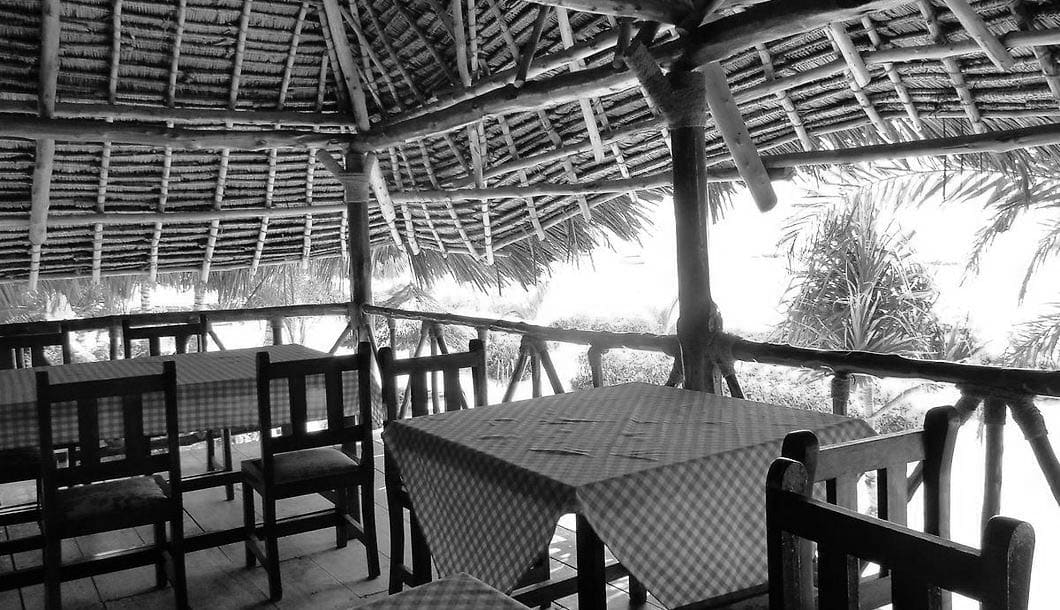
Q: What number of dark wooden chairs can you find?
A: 7